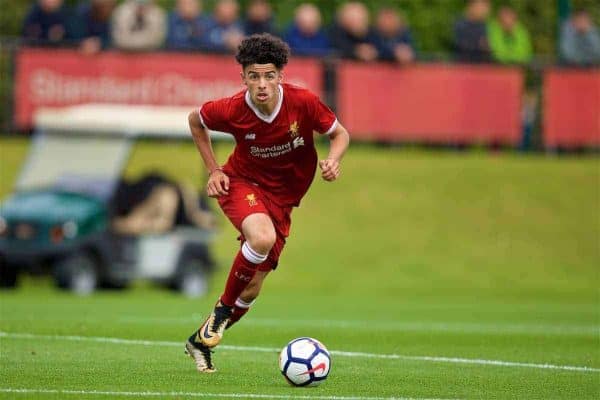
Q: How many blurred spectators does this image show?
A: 12